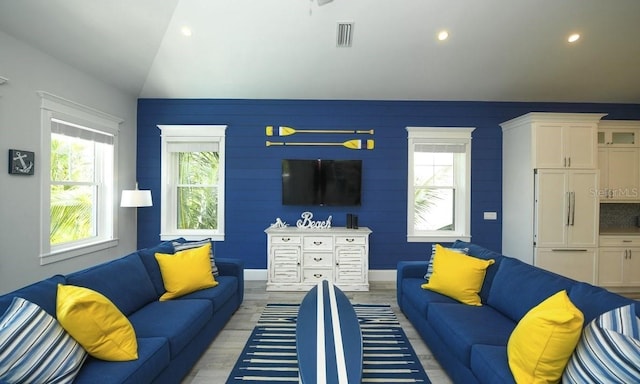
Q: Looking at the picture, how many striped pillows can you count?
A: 4